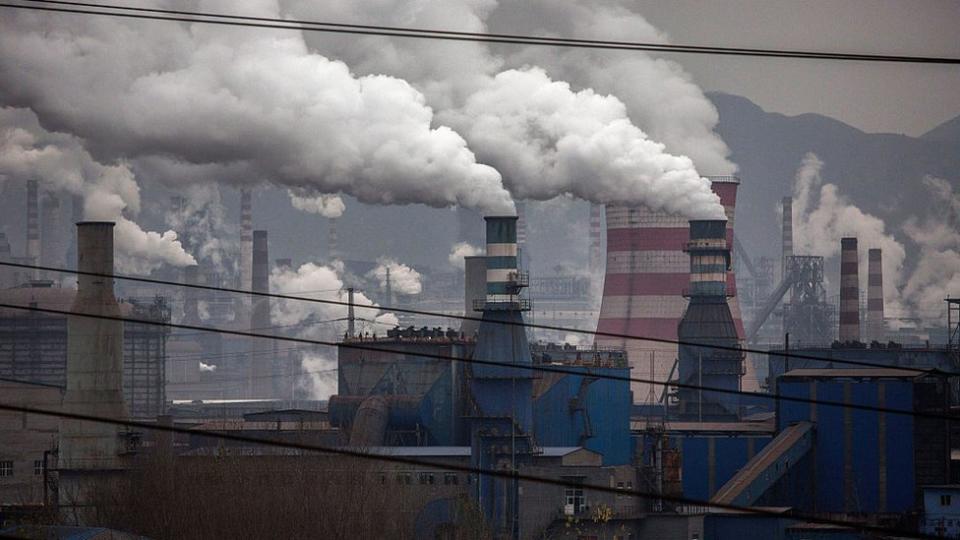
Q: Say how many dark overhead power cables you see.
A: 5